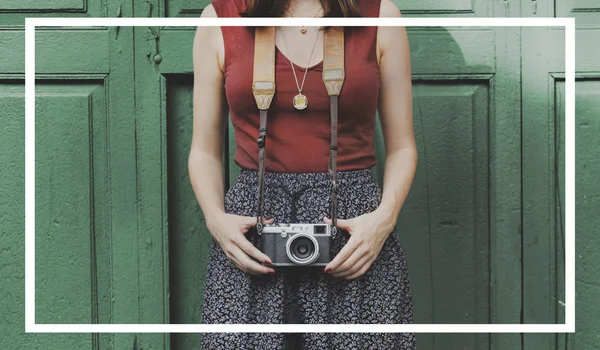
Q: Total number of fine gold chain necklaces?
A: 2